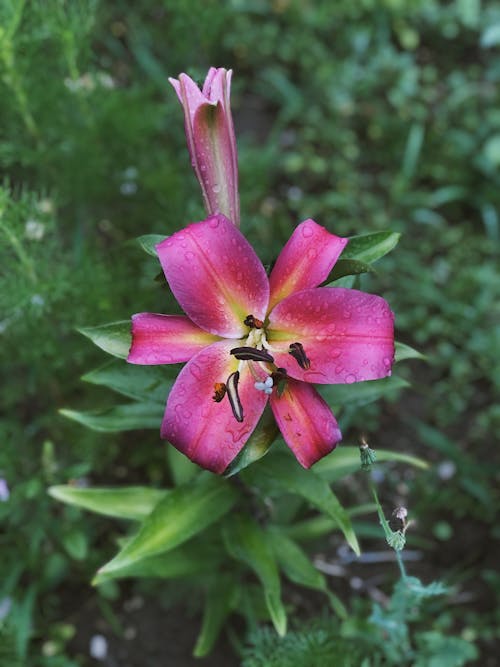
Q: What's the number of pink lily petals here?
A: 6